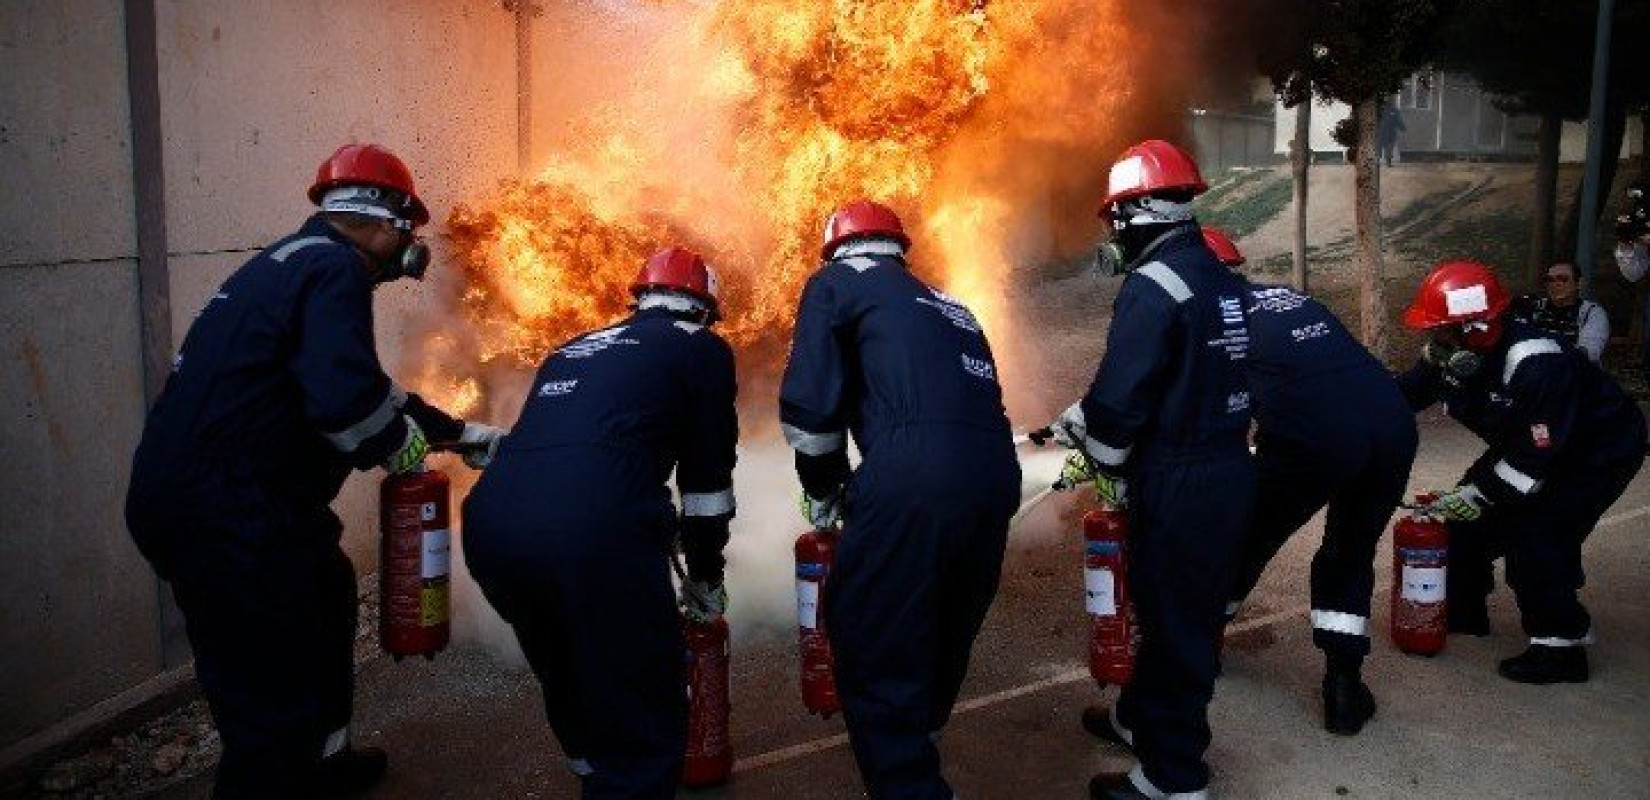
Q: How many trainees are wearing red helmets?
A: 6